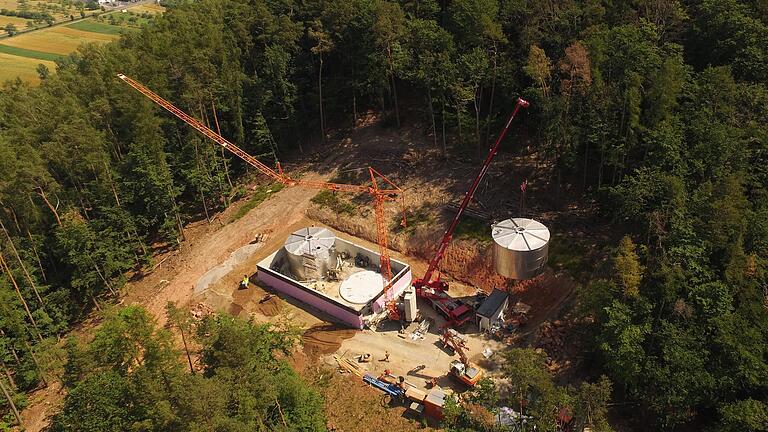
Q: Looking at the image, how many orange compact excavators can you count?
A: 1